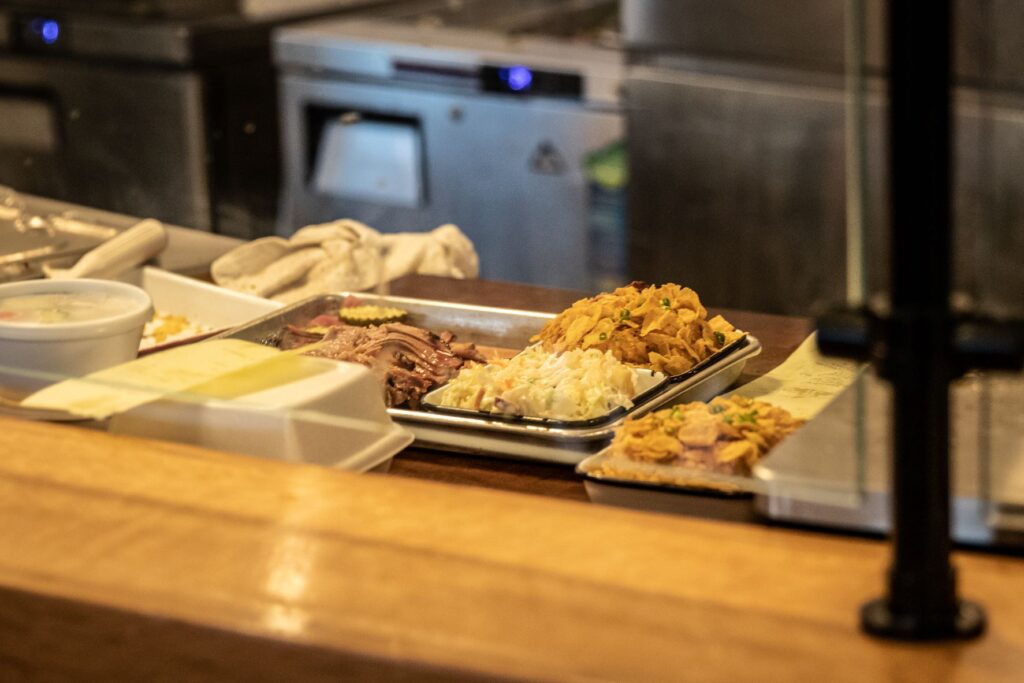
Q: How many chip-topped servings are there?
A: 2